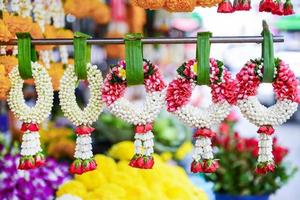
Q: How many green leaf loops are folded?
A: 5